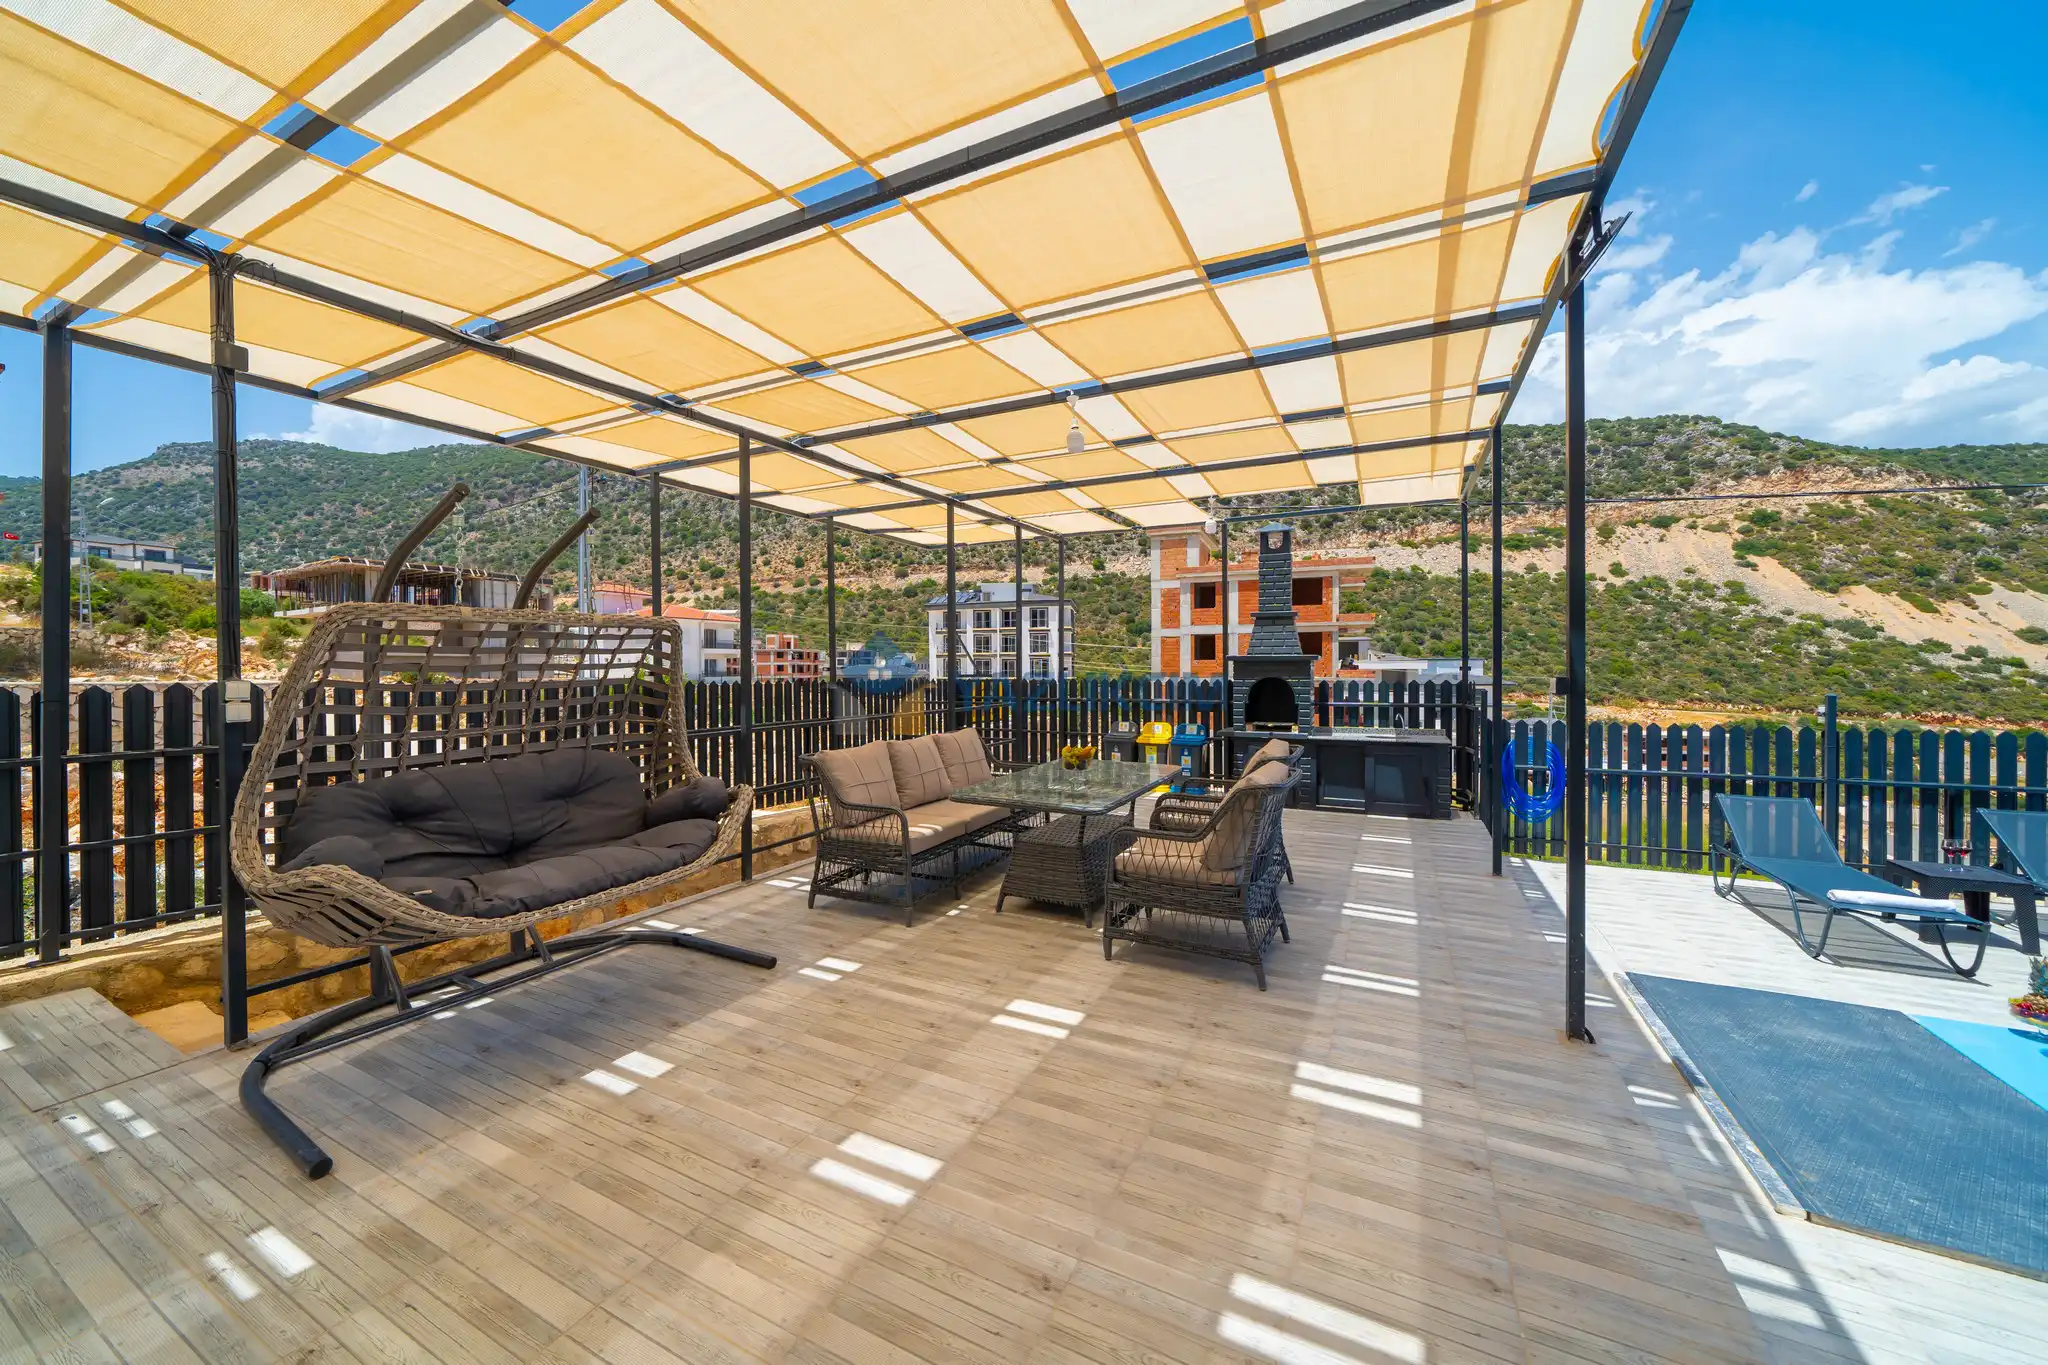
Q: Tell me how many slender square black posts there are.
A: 12